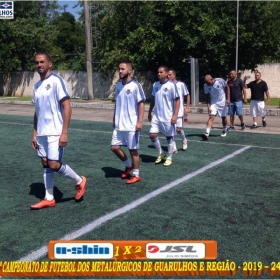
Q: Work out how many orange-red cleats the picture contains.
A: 4